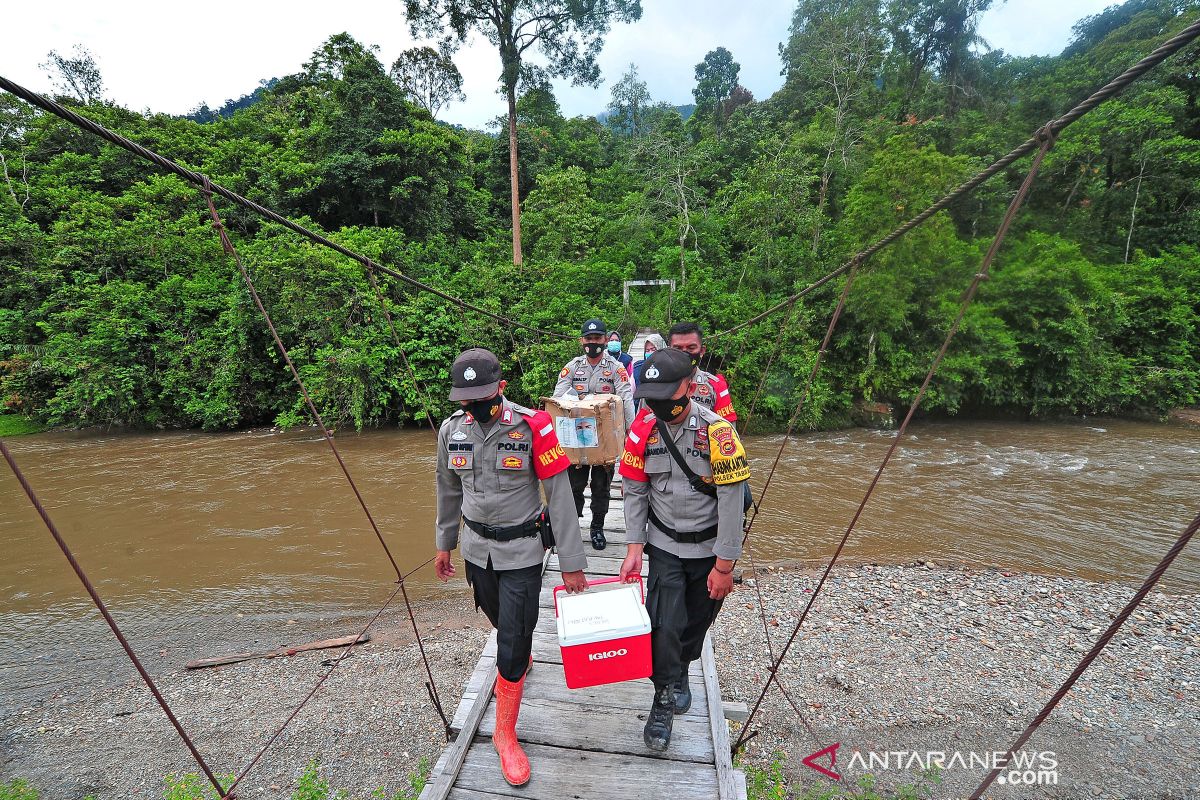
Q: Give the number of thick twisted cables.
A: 2